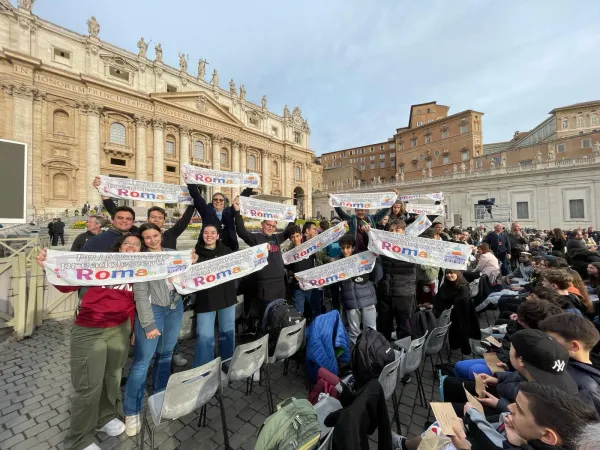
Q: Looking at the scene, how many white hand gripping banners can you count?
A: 12